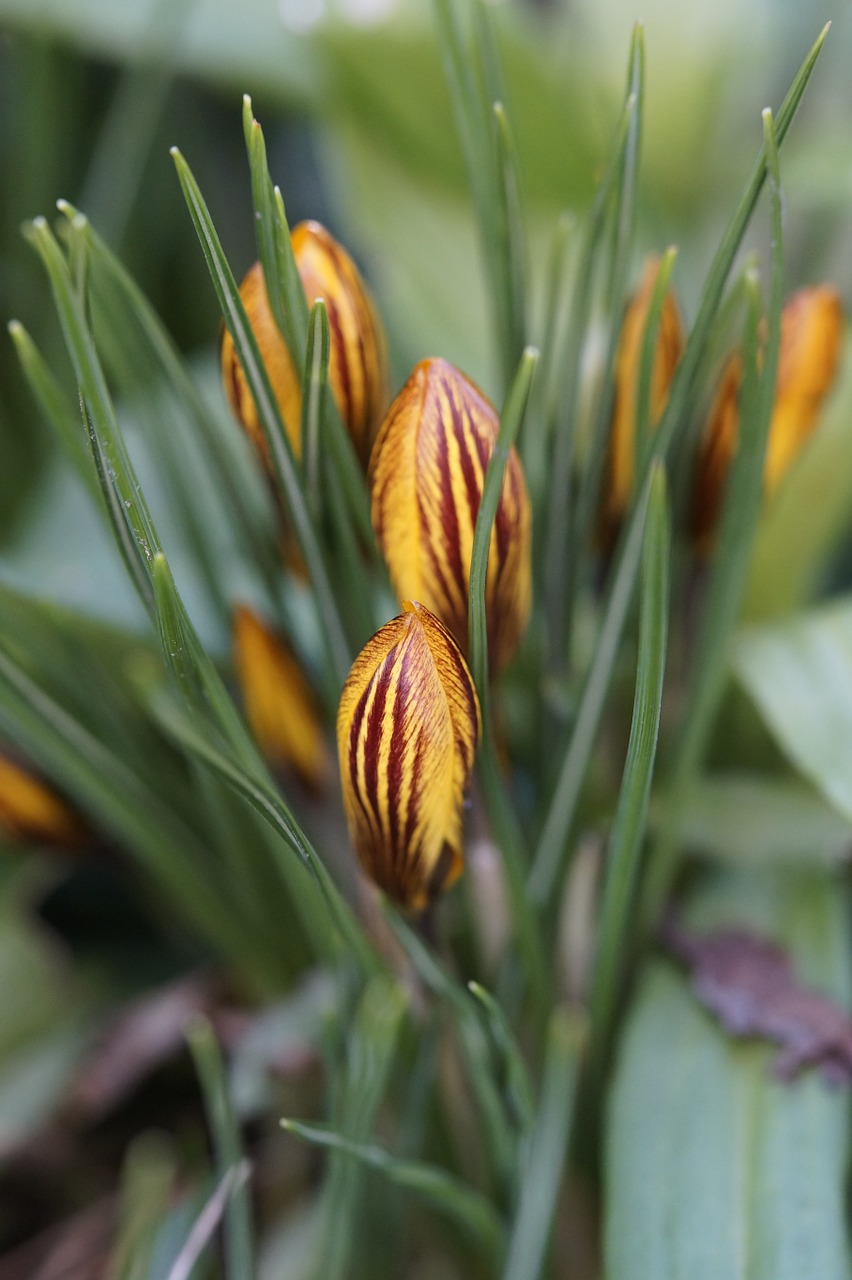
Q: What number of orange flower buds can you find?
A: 7